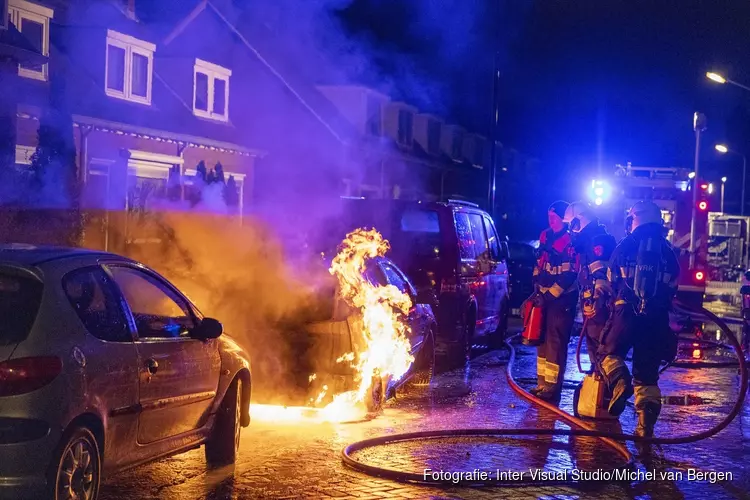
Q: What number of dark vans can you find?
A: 1